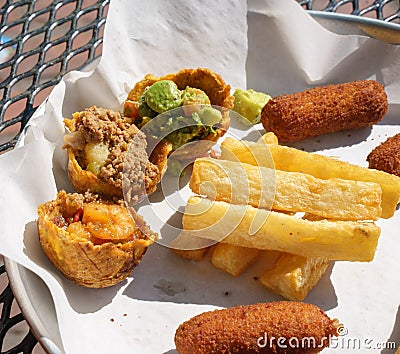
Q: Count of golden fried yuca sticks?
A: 6